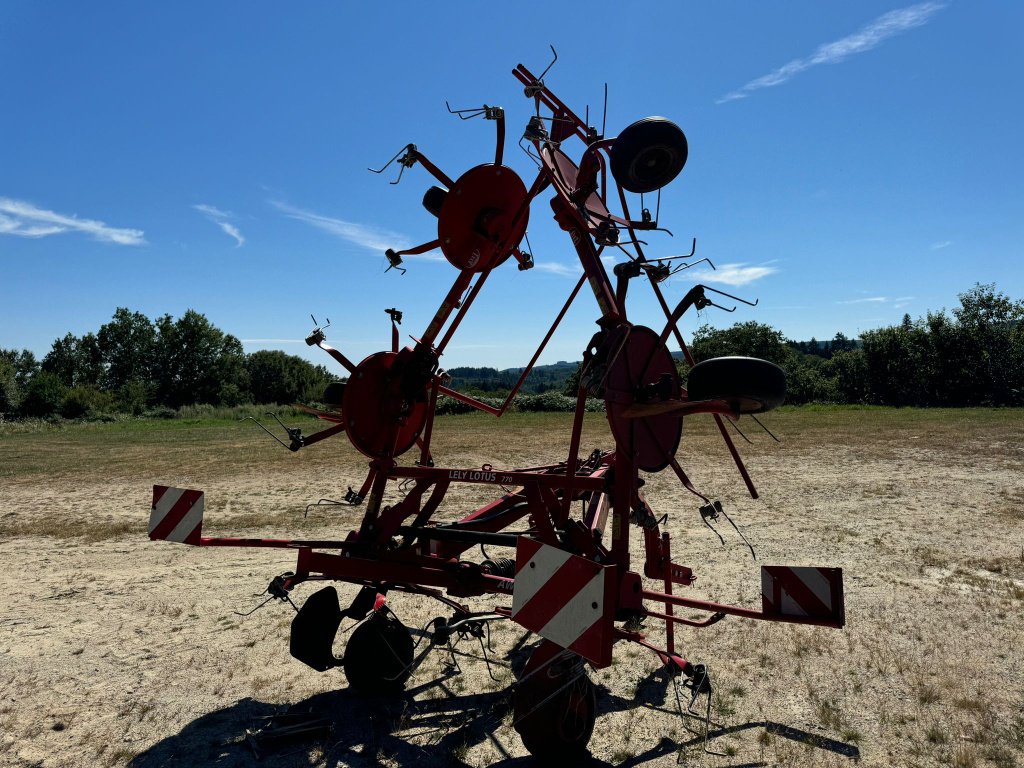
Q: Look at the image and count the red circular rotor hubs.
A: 4